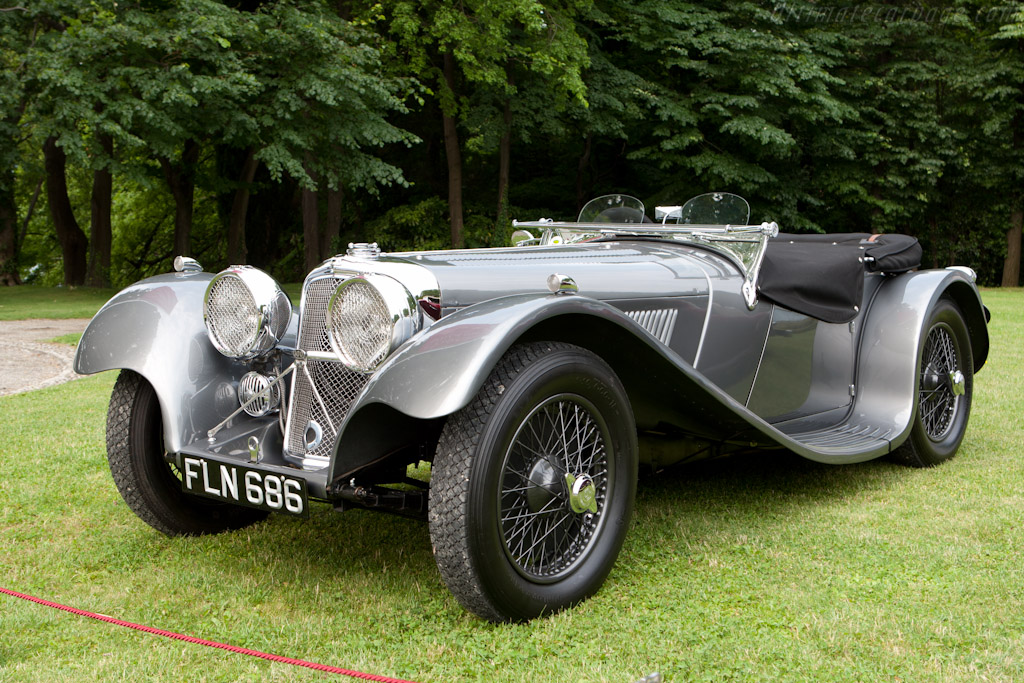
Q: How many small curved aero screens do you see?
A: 2